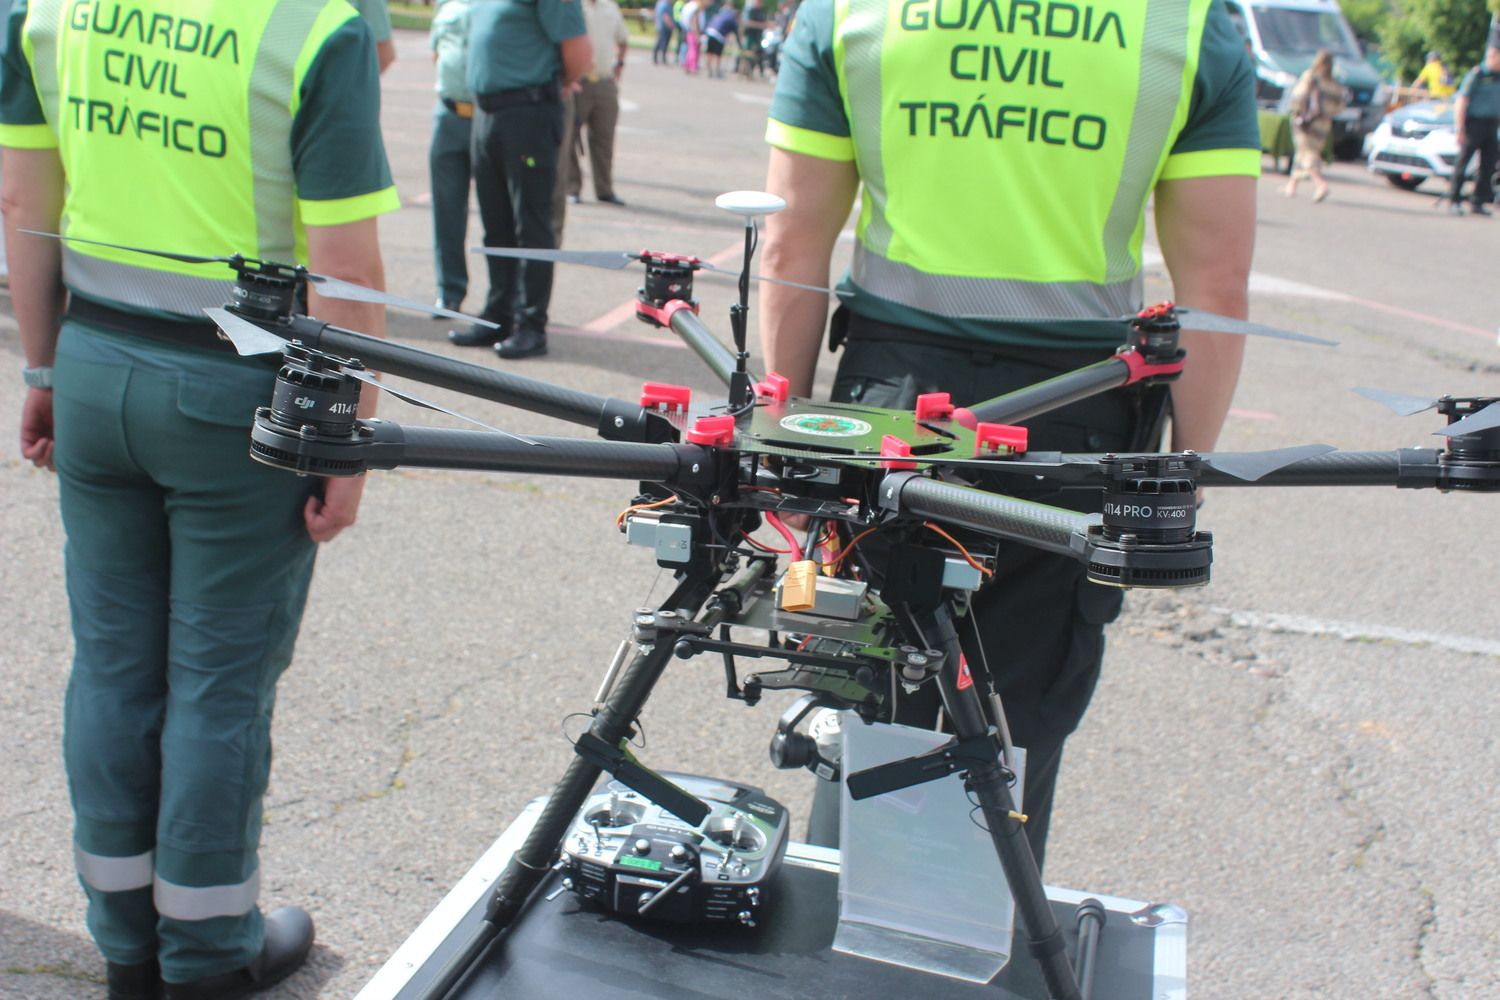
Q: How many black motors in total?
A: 6